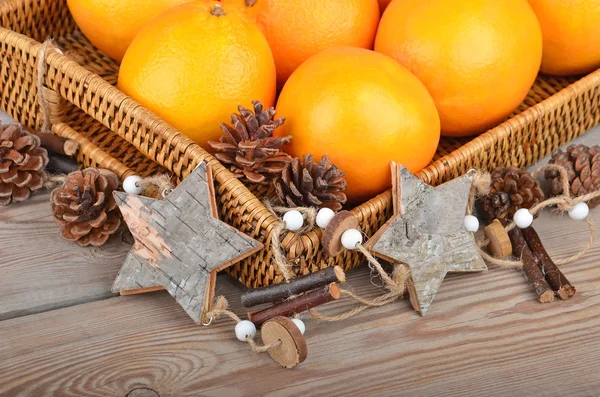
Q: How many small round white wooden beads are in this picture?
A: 9